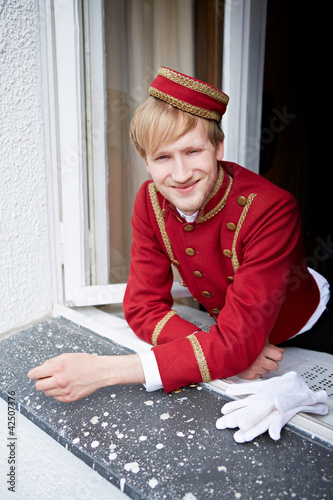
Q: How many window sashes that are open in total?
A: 1